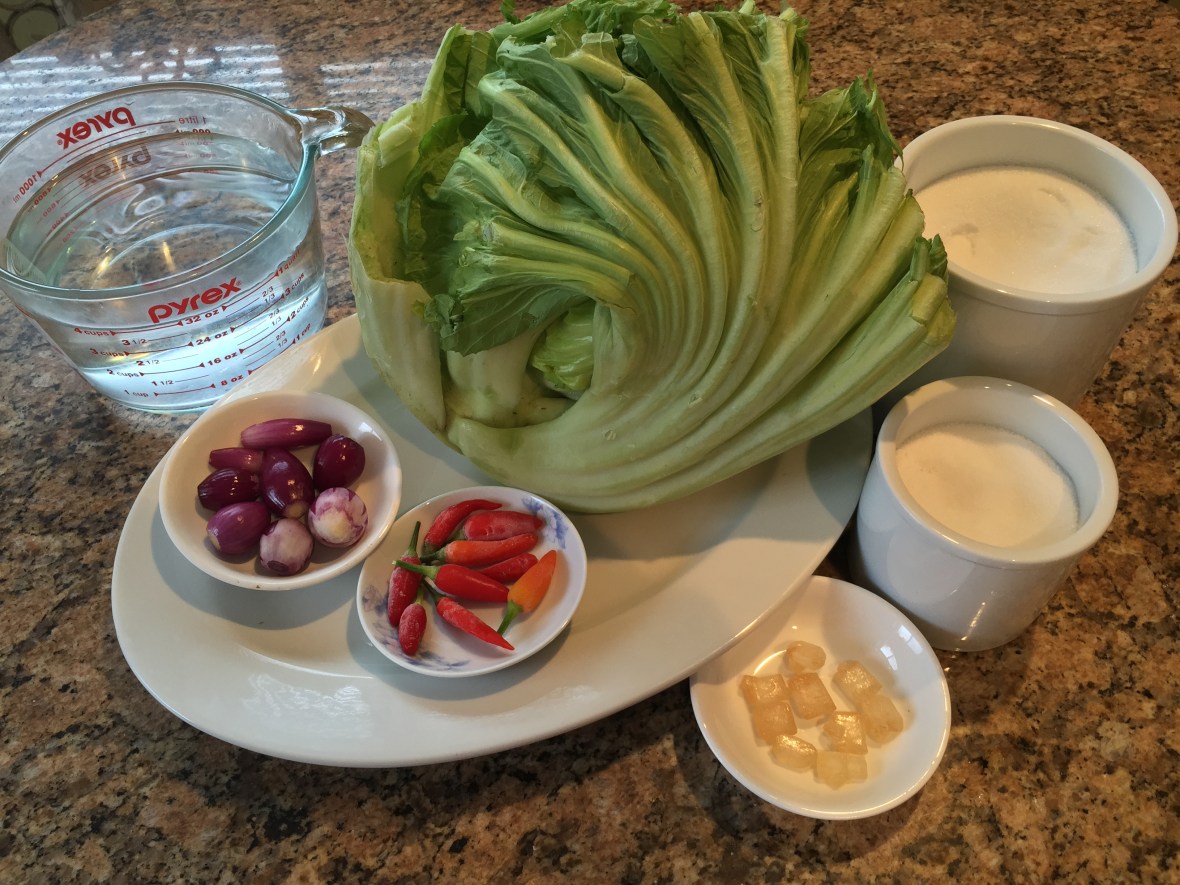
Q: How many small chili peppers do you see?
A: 9